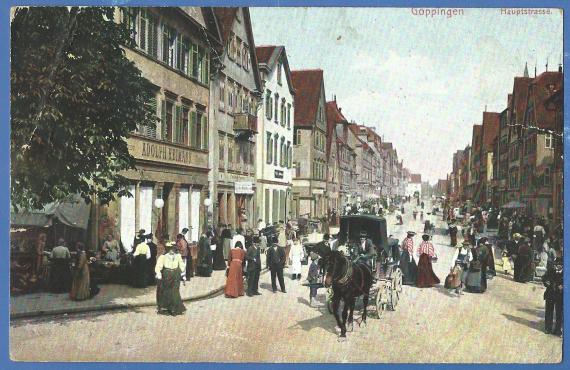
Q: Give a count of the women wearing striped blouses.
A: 2